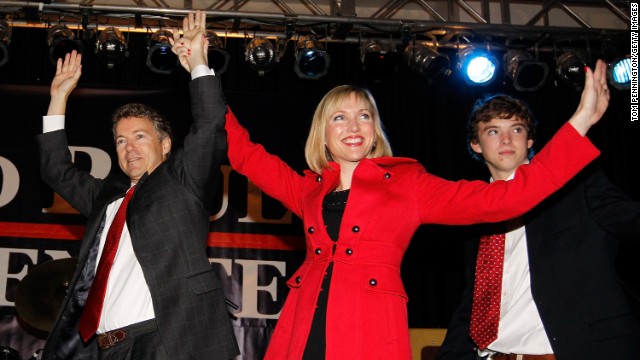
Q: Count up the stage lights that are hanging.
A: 13